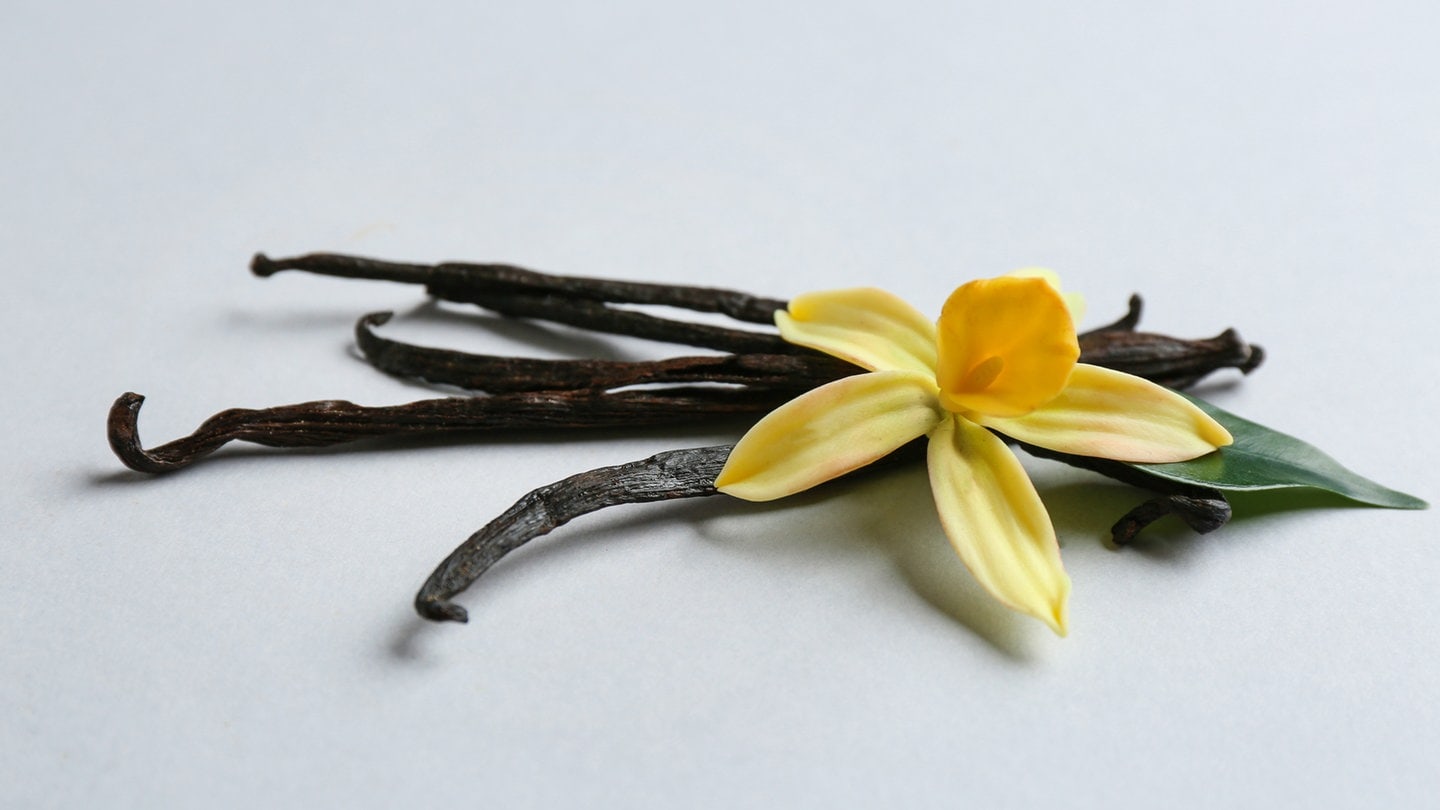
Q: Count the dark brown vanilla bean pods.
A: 5